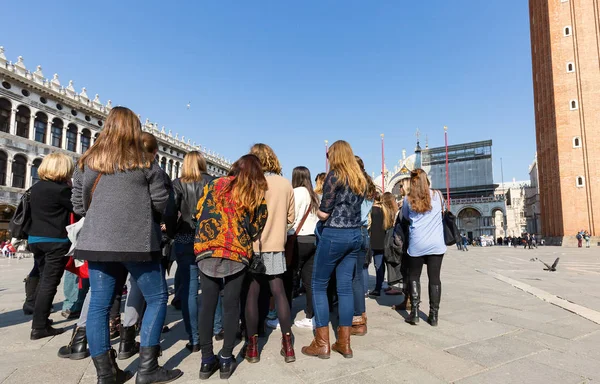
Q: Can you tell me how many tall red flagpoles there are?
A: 3